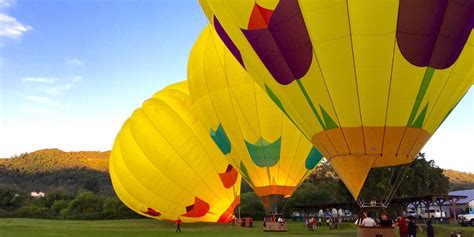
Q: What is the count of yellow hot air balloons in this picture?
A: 3